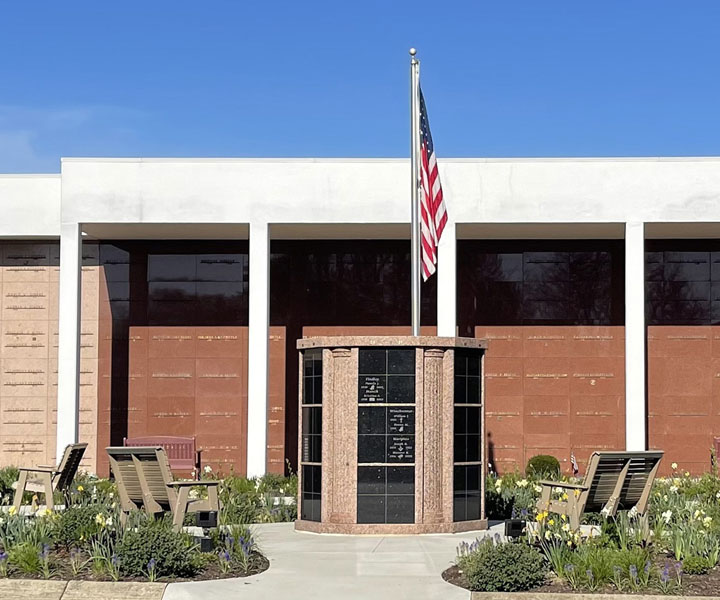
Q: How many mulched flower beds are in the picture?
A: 2